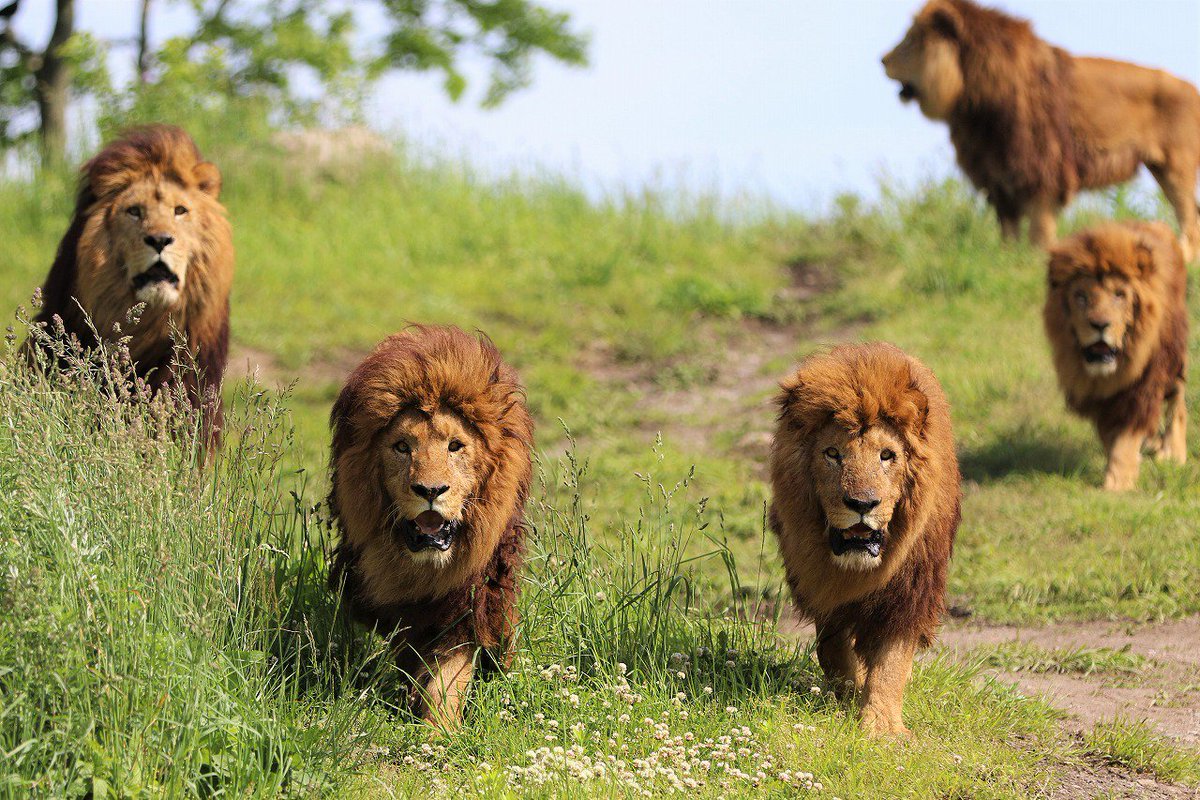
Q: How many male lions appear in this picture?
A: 5